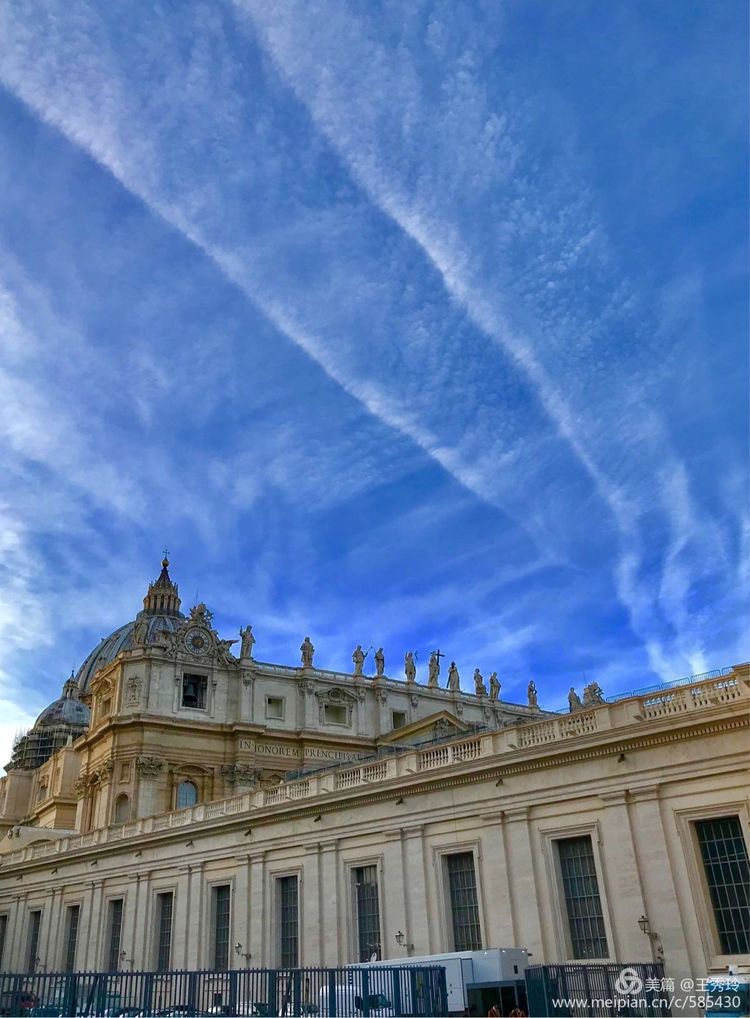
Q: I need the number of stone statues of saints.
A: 12